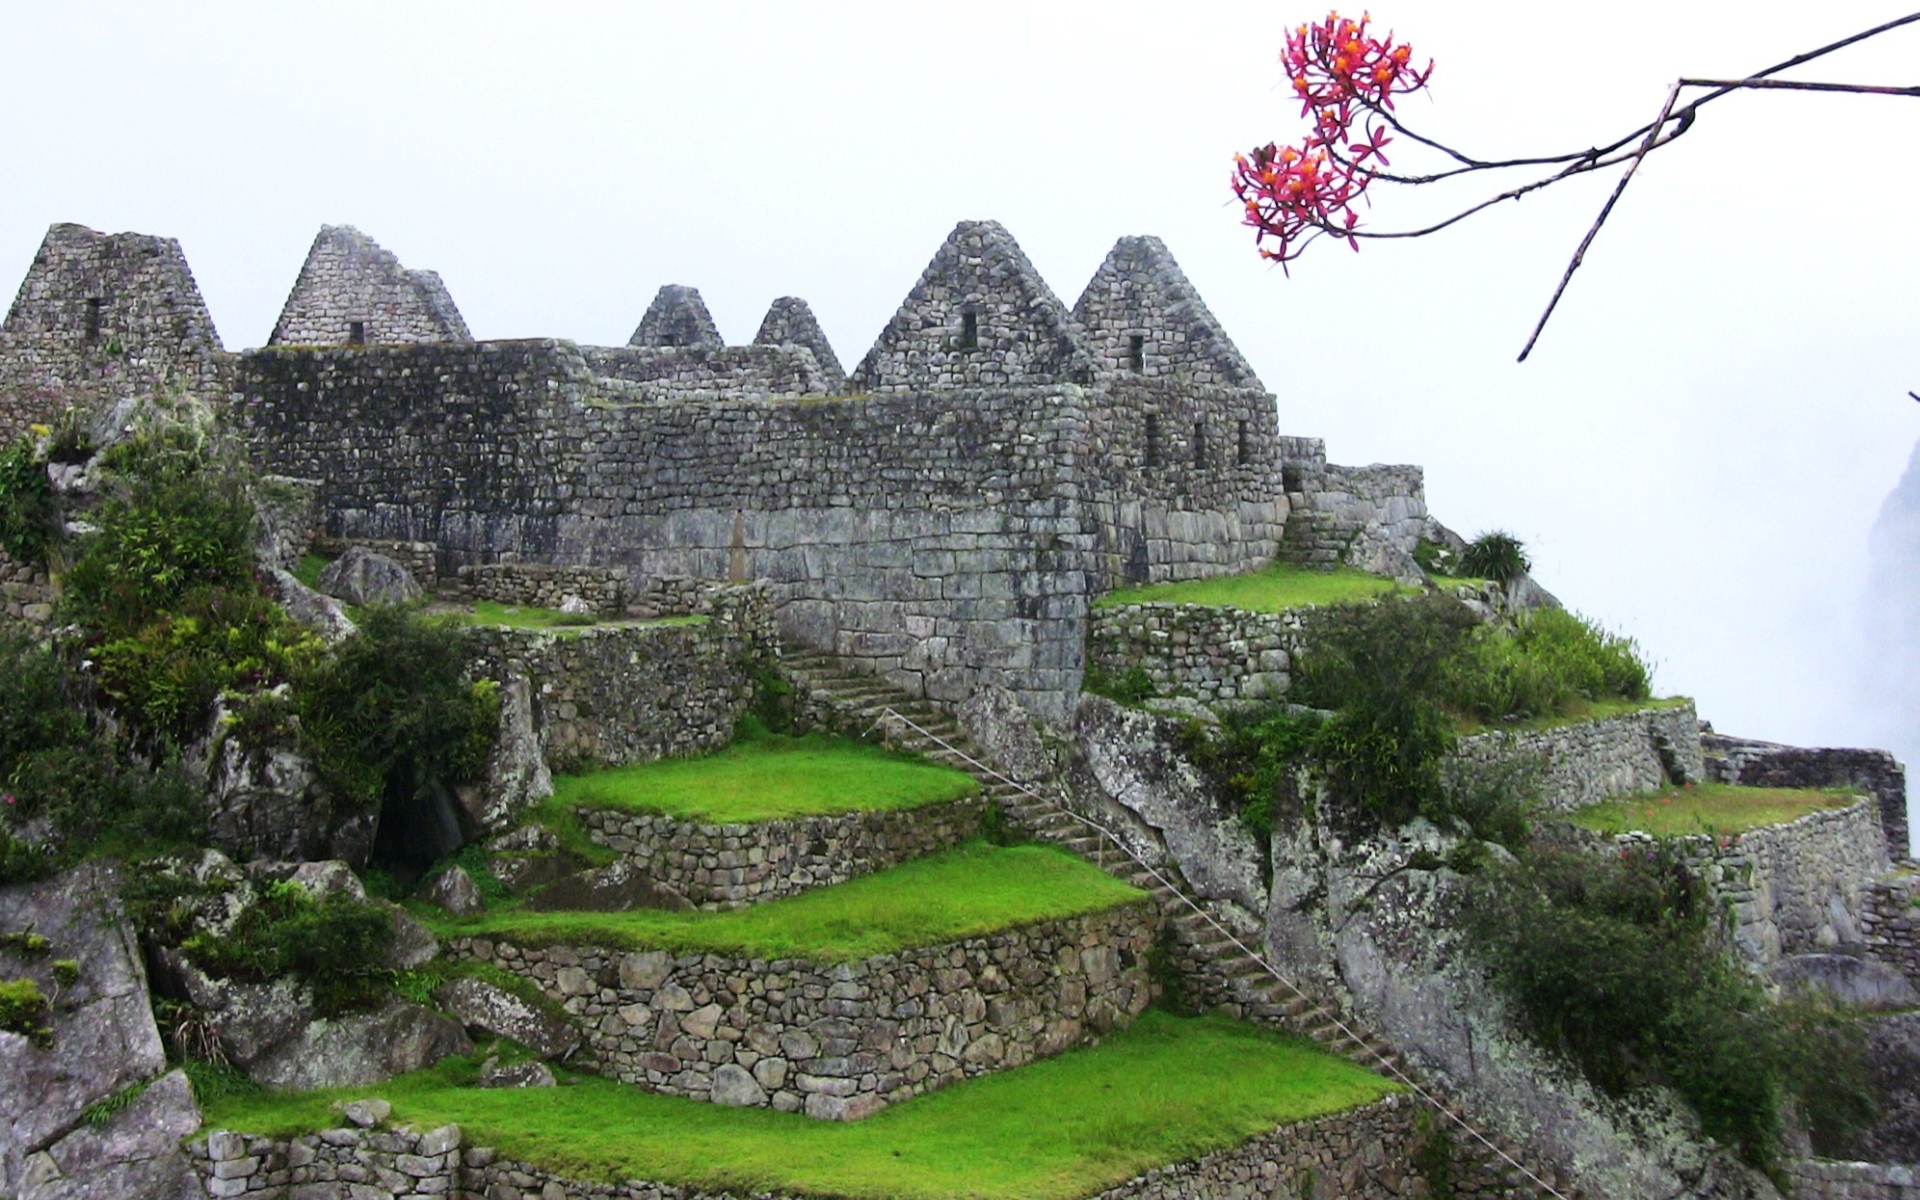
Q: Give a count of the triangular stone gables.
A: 6